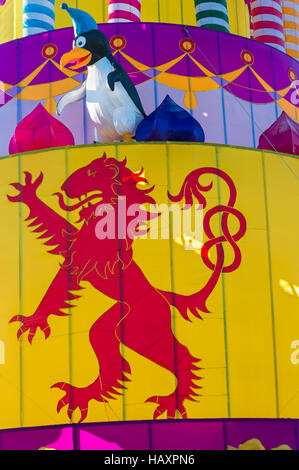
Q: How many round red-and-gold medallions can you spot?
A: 5